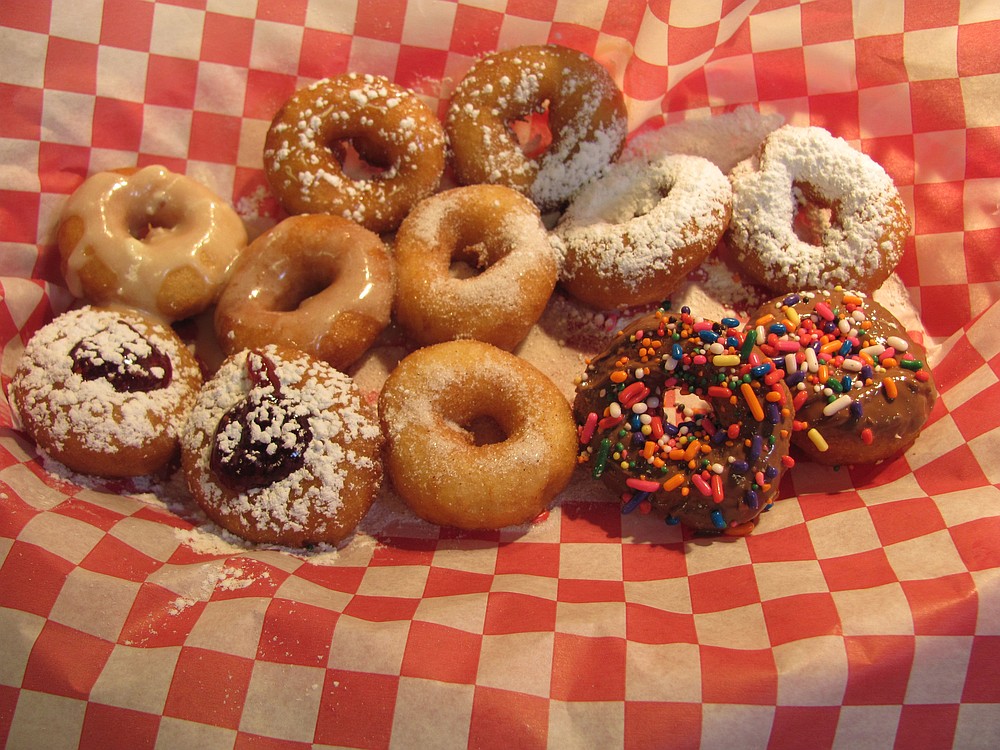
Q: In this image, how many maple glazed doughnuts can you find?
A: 2